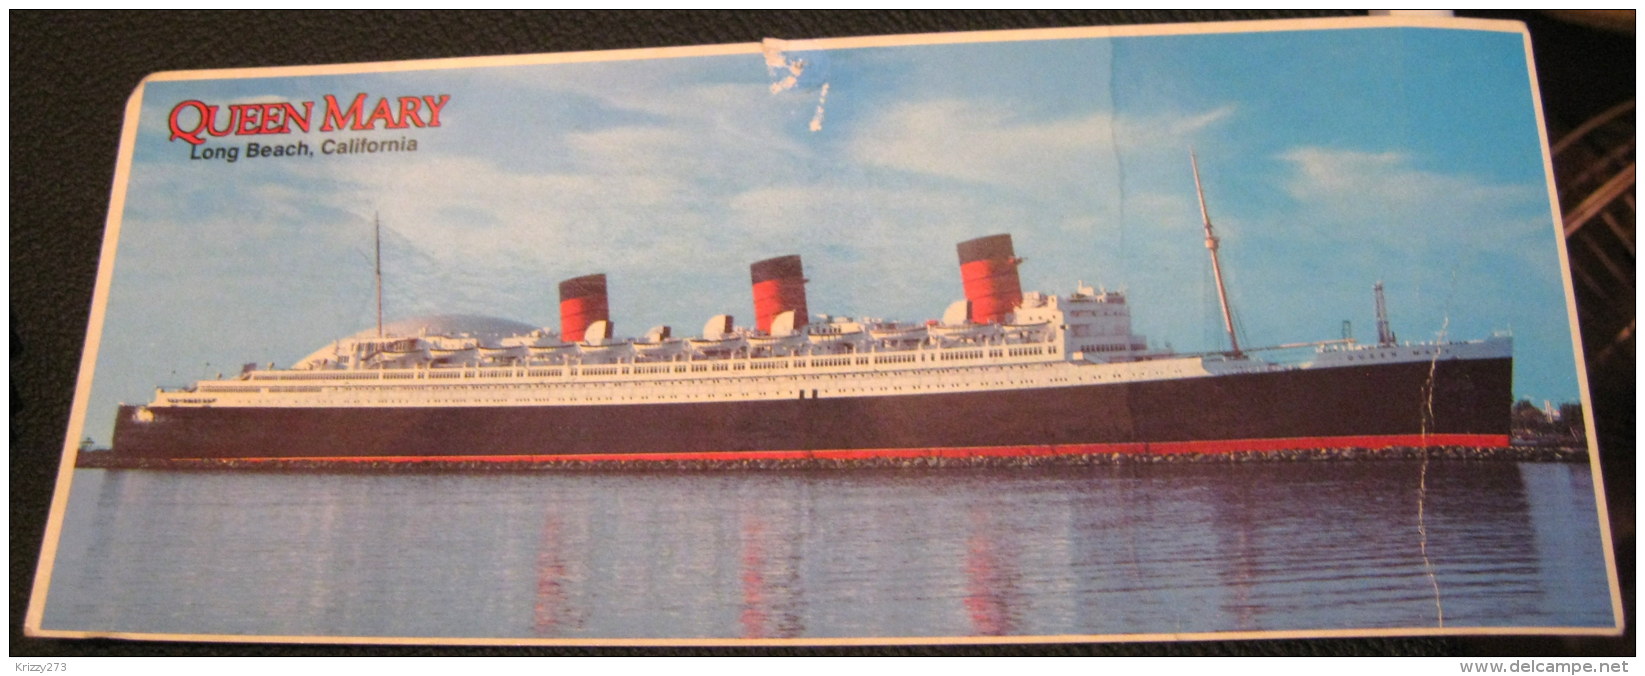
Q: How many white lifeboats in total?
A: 12